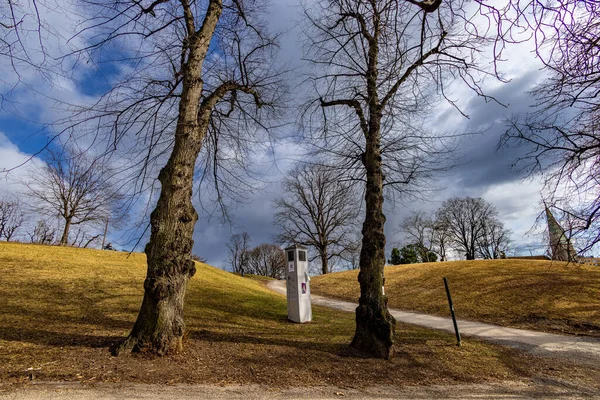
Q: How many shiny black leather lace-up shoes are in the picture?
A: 0